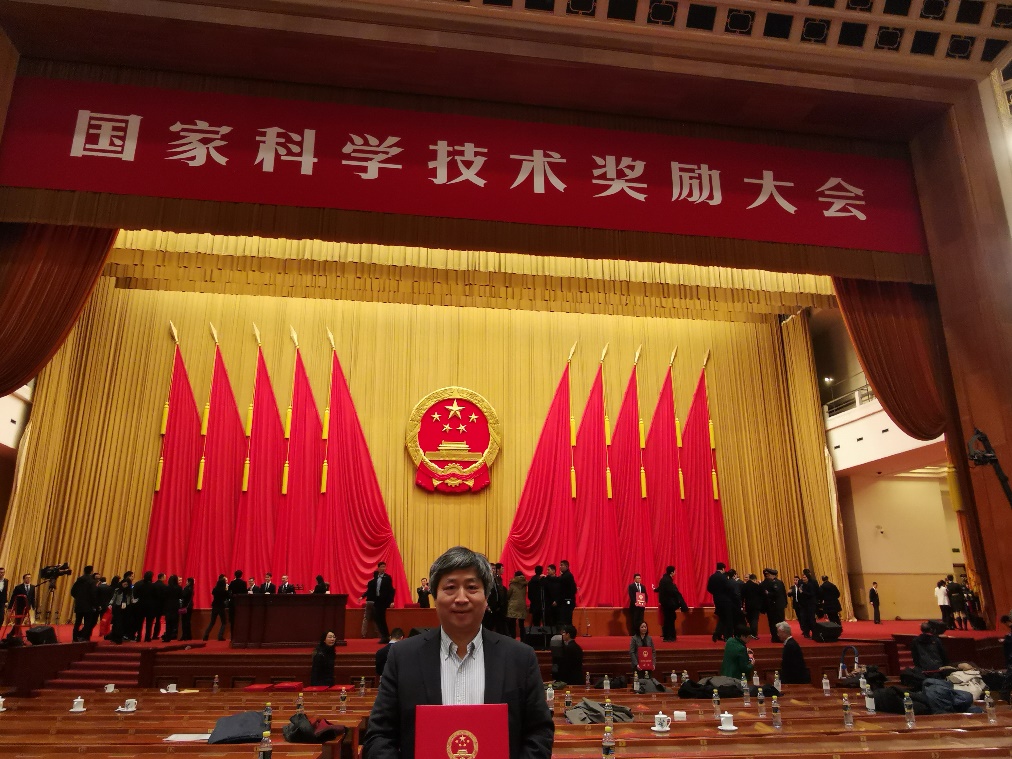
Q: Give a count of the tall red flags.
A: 10